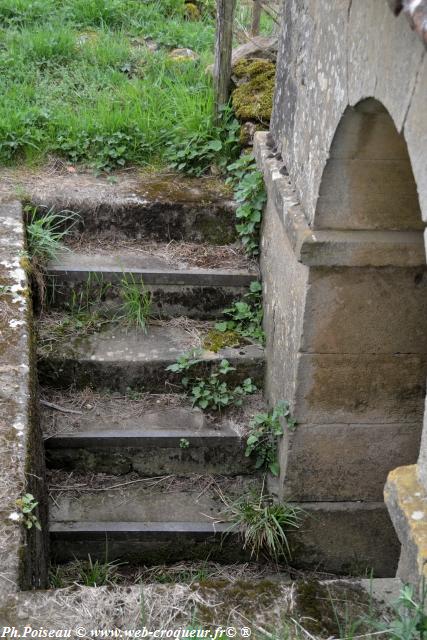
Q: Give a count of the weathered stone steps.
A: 5